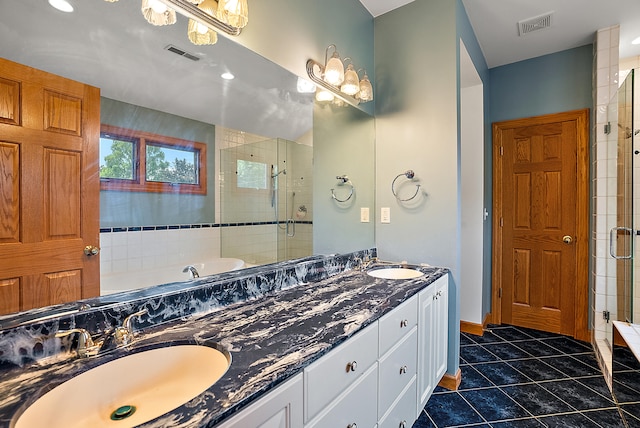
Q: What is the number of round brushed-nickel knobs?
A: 7